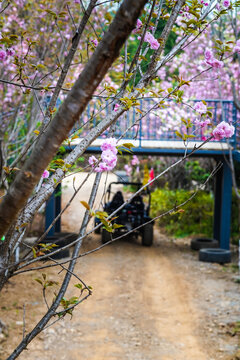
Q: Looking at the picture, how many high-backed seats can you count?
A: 2